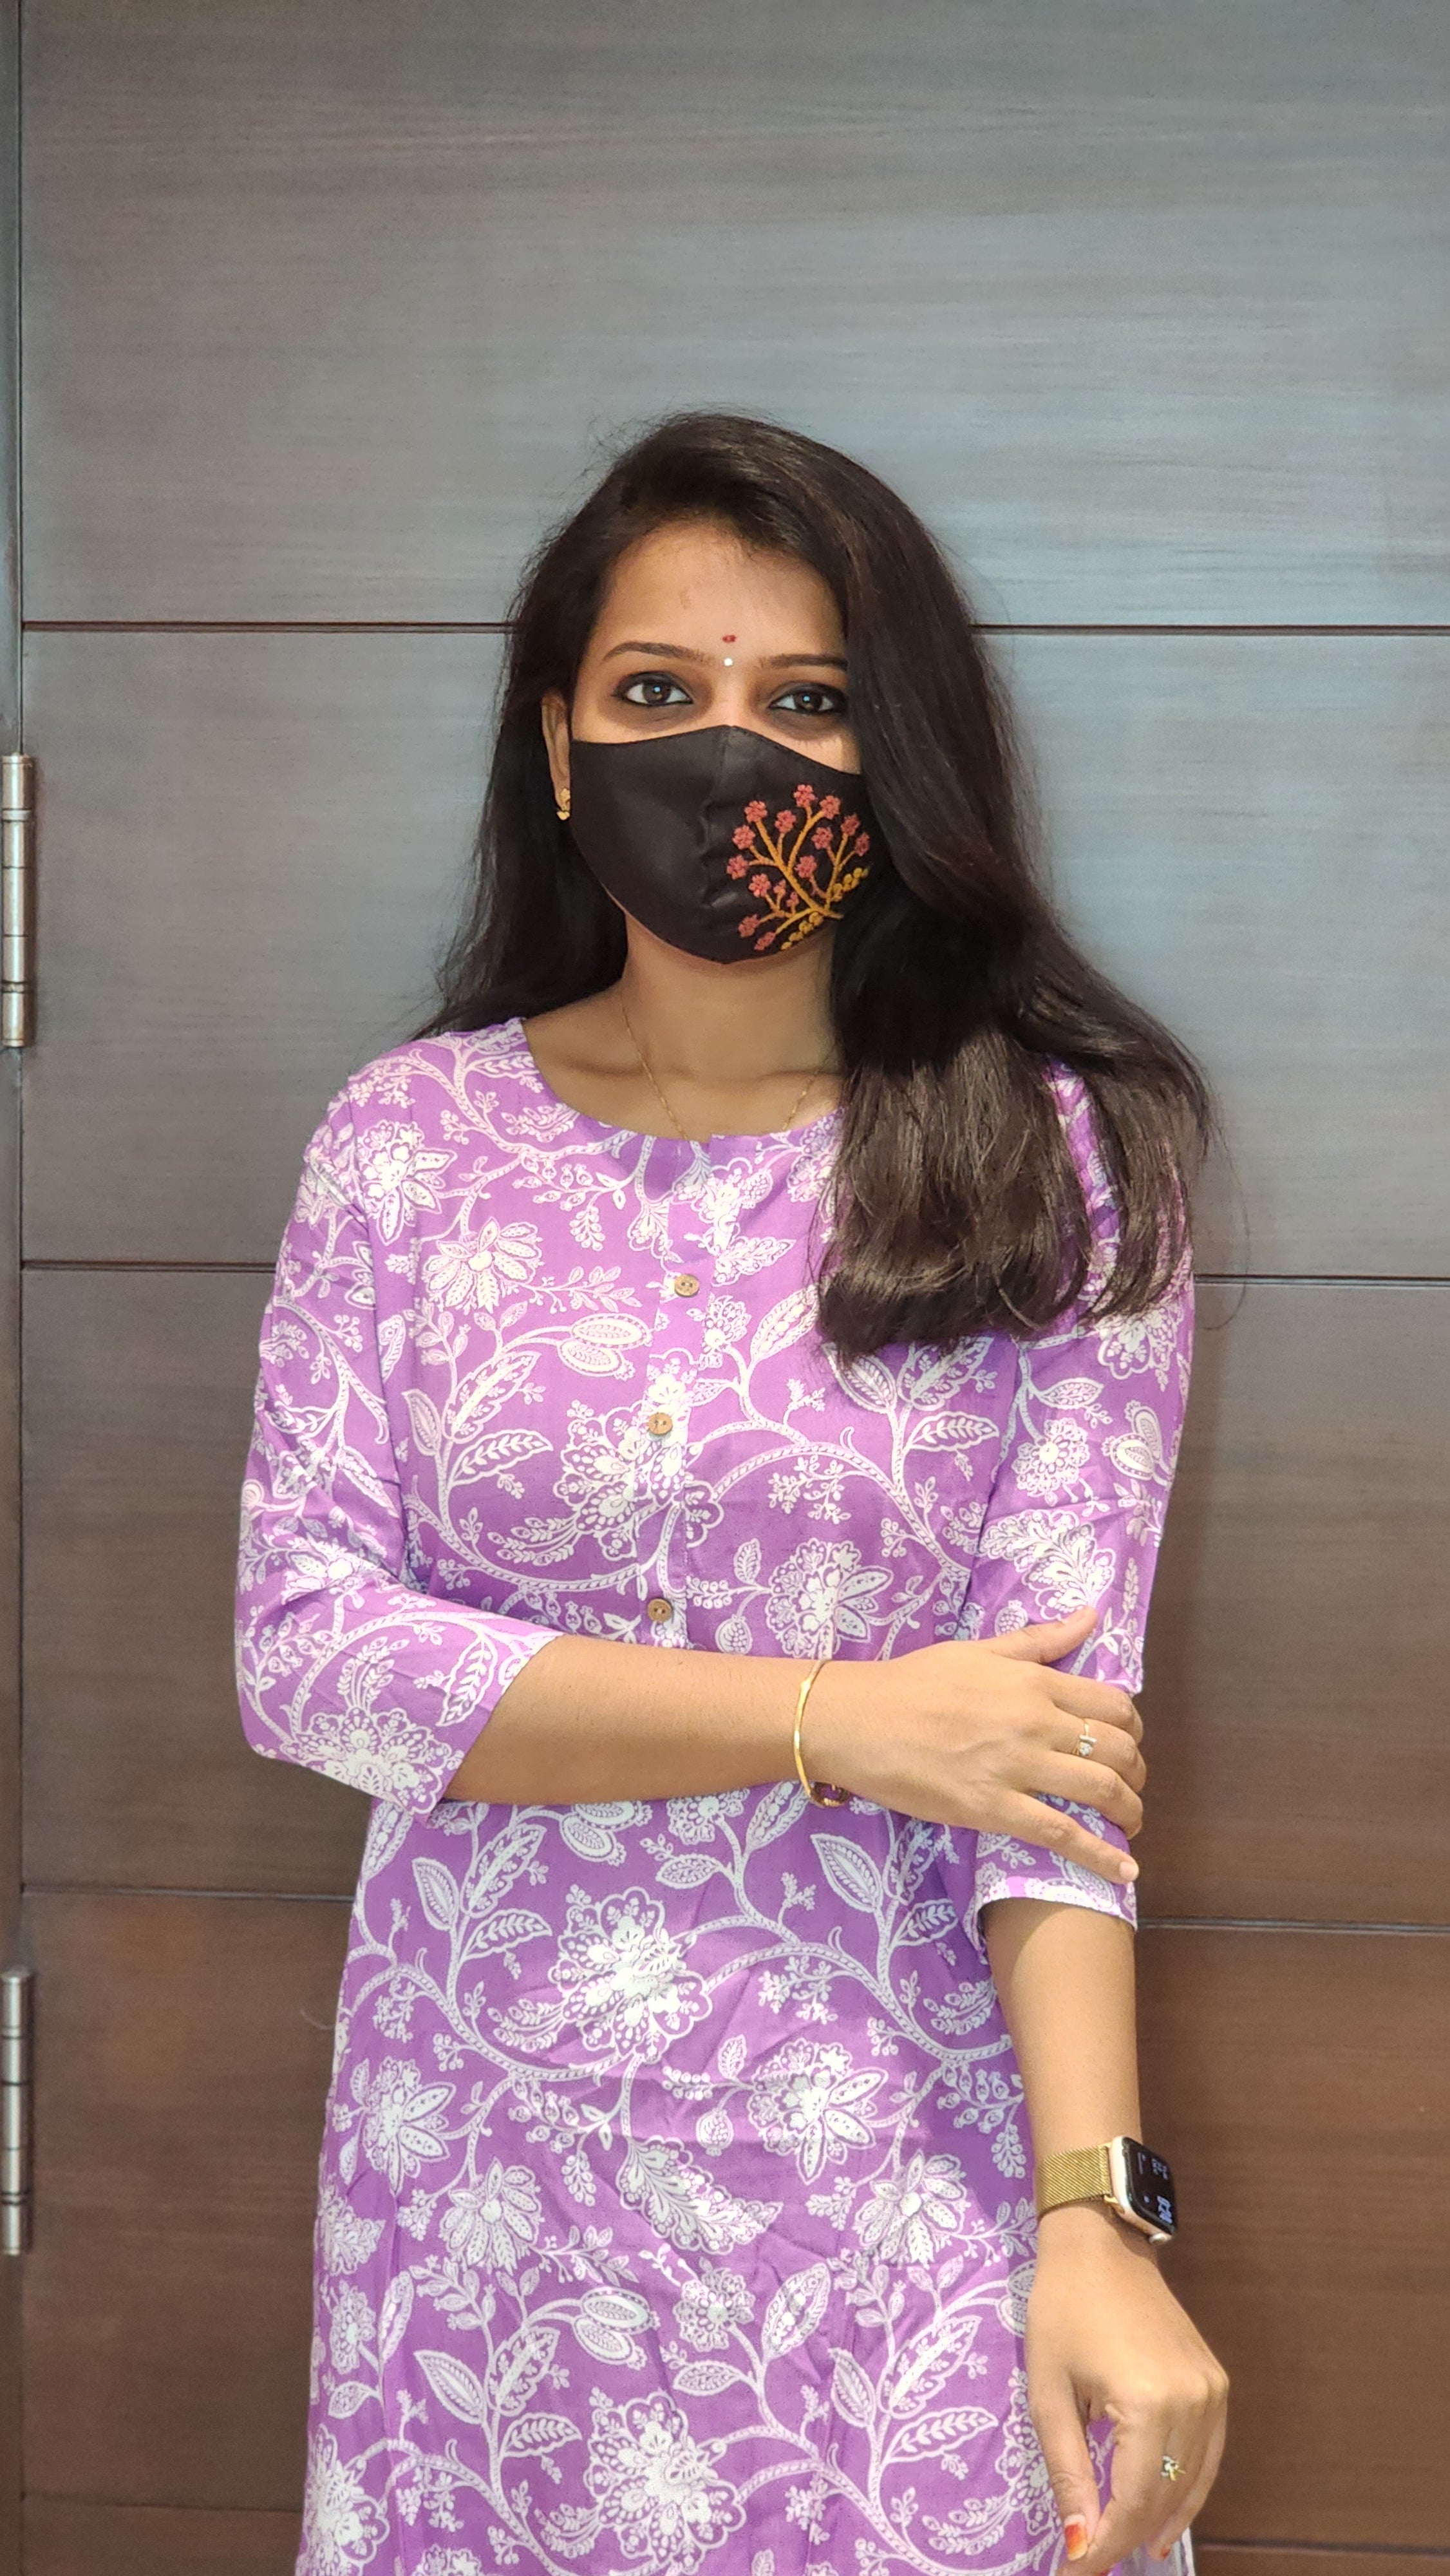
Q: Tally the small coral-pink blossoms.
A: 15